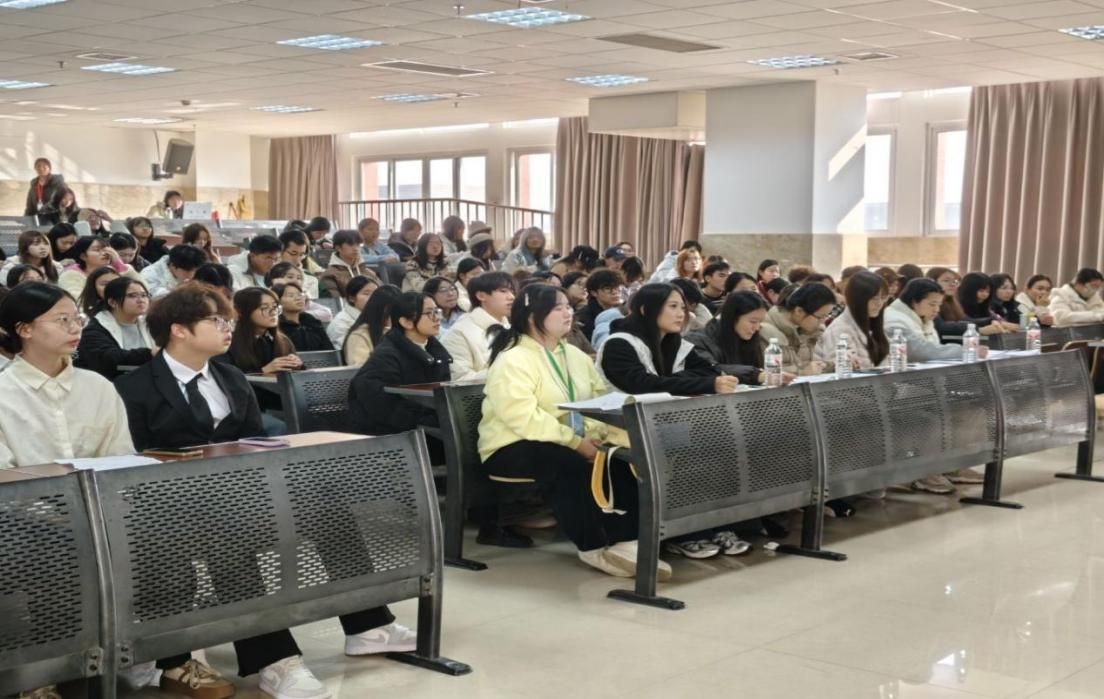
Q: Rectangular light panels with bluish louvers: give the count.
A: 11